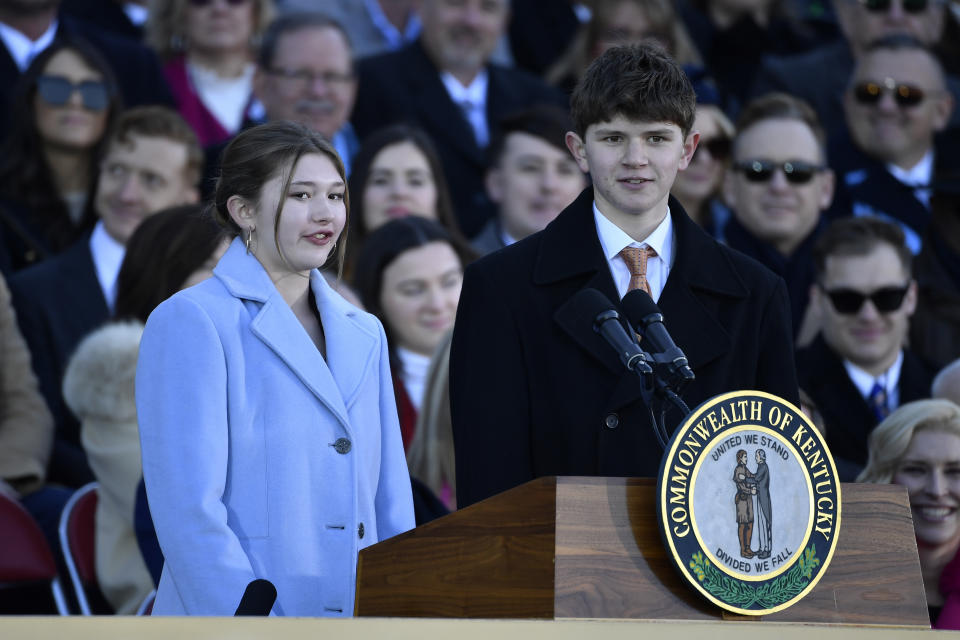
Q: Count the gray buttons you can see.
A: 2